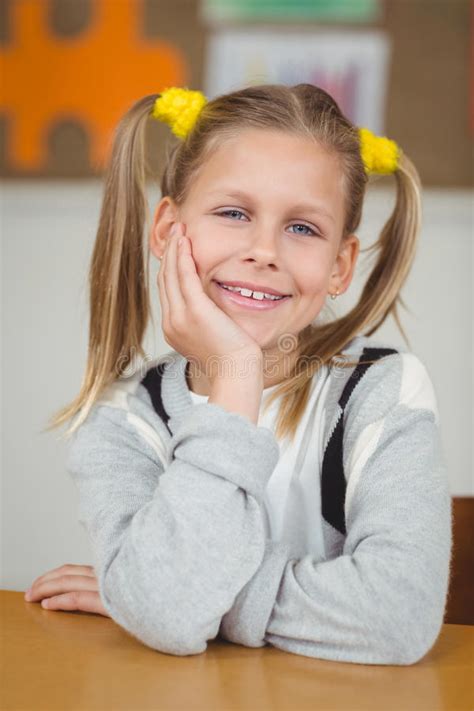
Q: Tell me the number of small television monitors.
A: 0